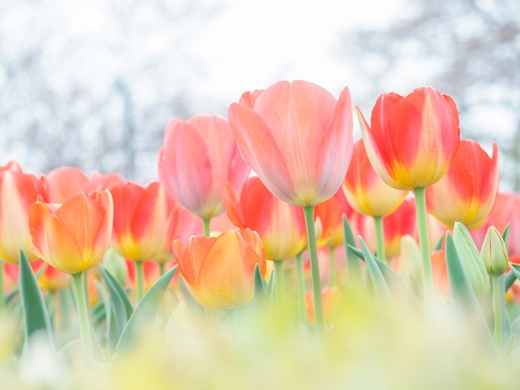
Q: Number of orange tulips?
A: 2